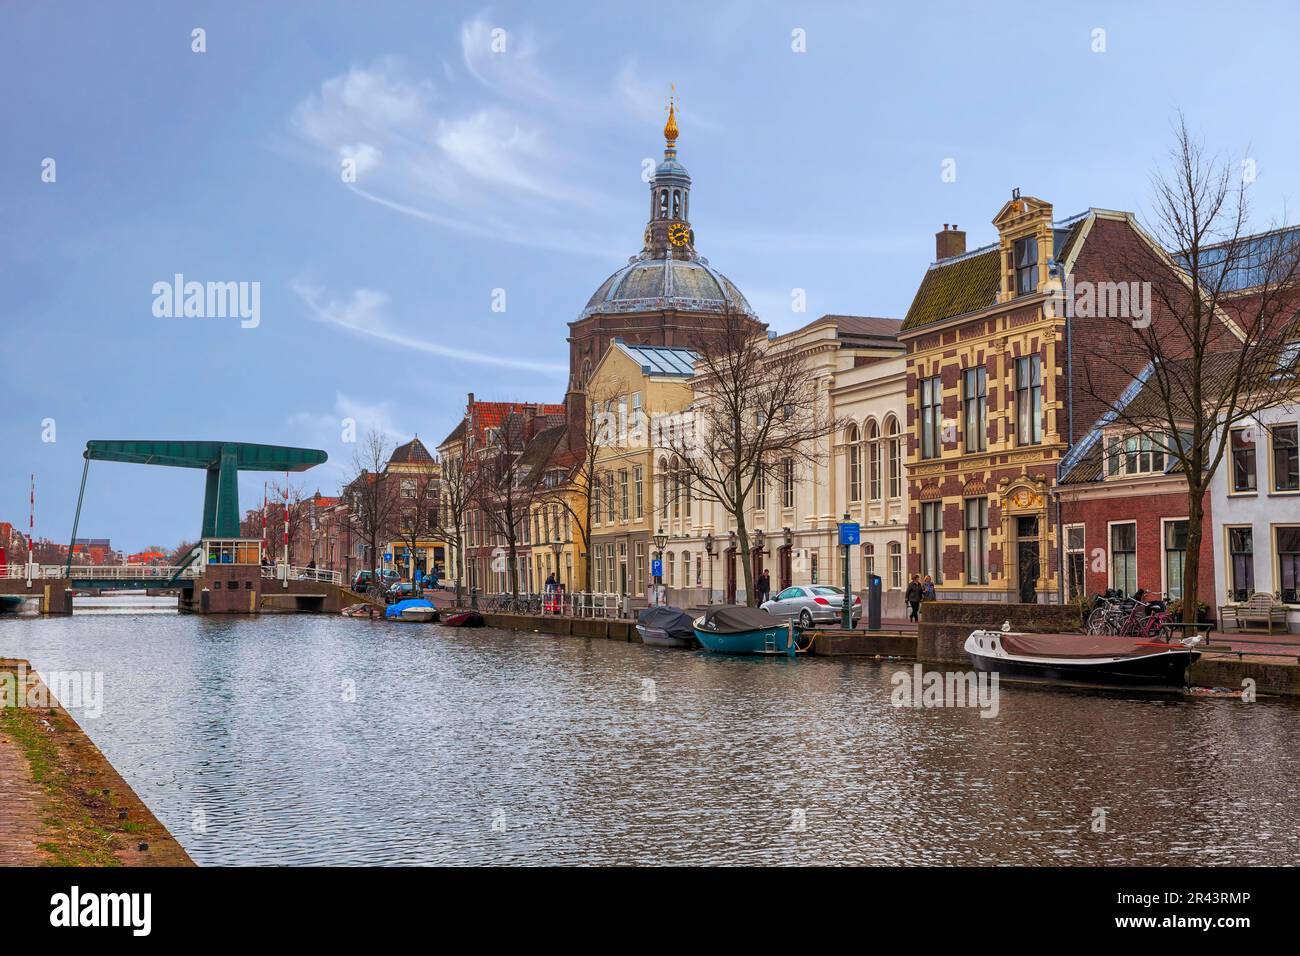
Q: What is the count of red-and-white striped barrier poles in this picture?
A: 3